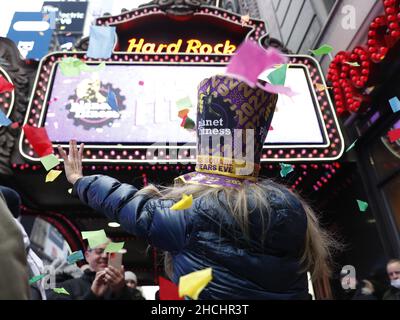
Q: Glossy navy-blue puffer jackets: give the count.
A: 1